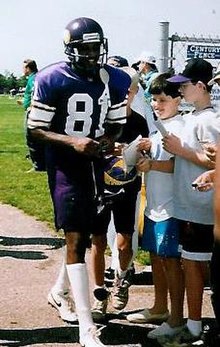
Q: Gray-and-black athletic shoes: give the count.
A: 2